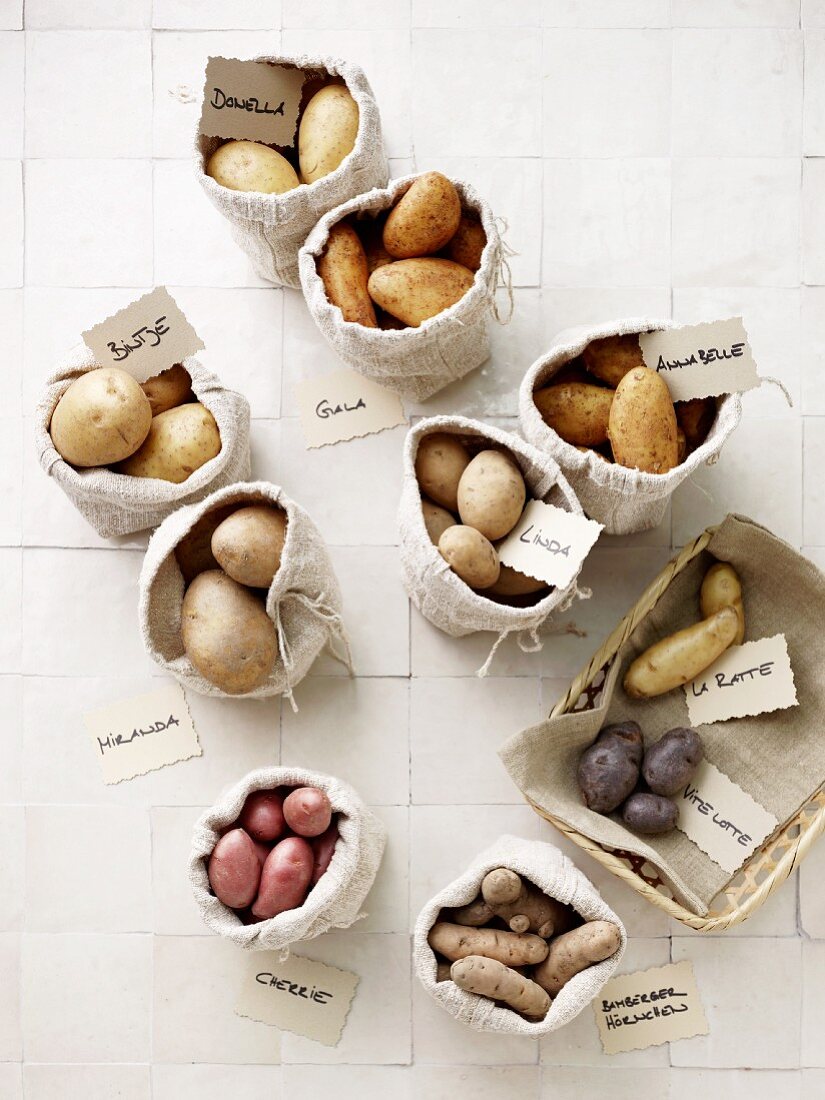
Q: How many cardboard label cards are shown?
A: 10